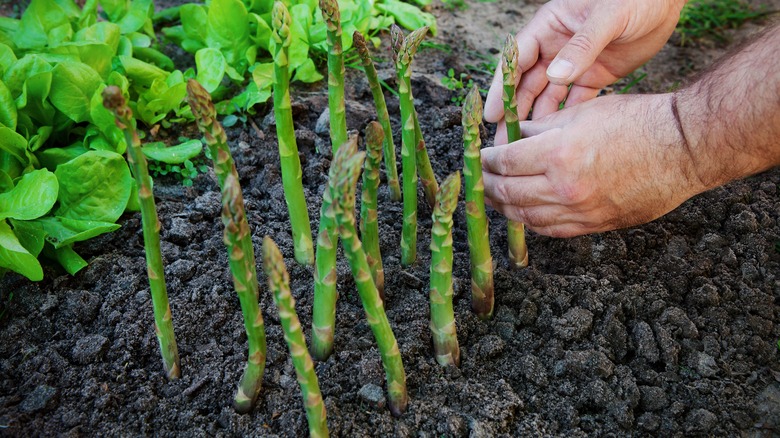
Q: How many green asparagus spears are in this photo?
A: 15